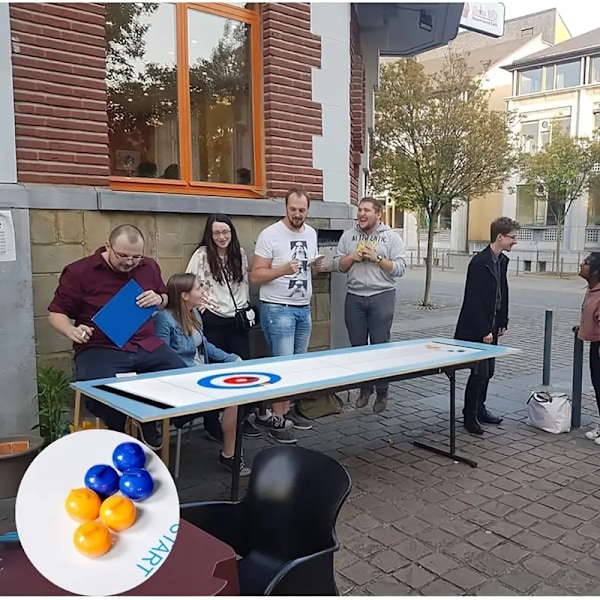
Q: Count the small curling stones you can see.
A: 6